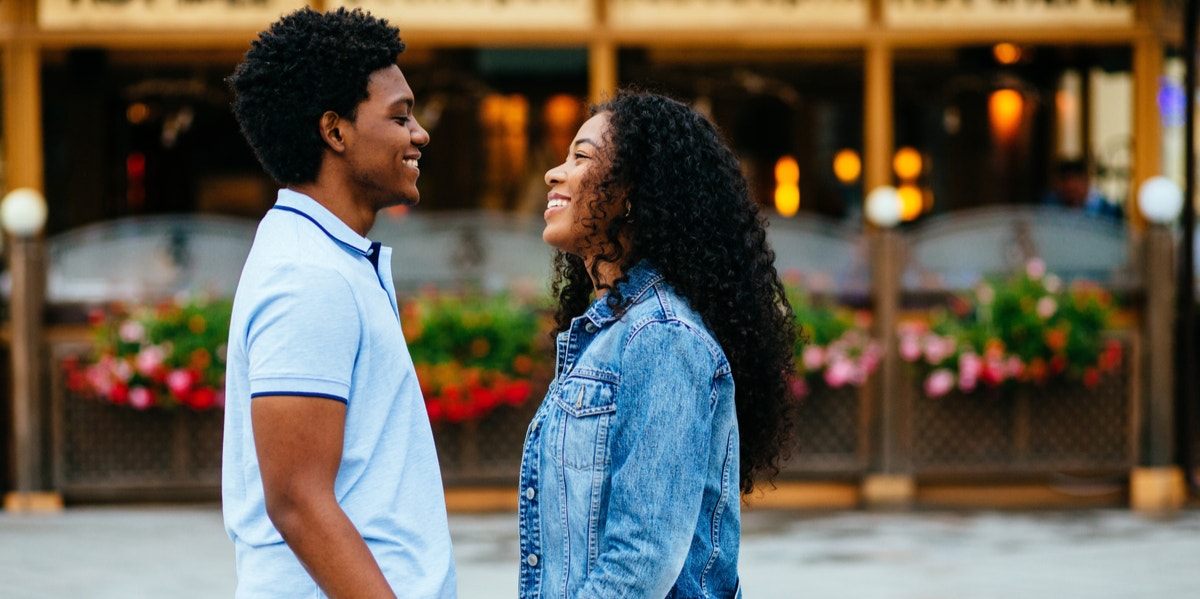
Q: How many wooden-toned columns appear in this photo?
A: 4